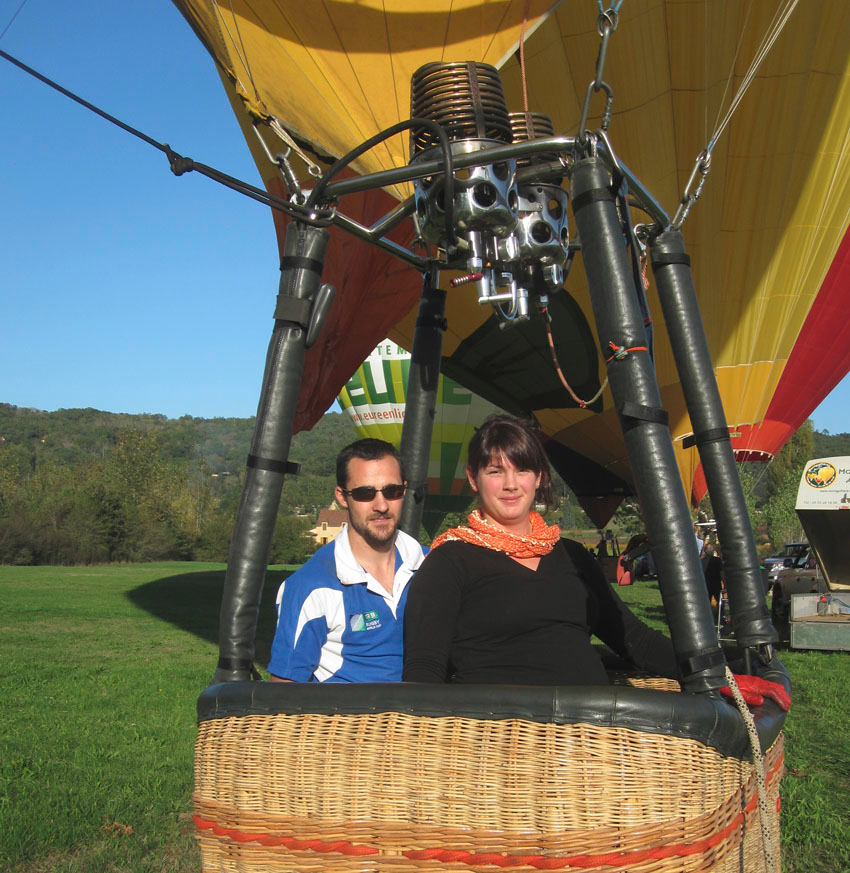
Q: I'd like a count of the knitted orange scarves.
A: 1